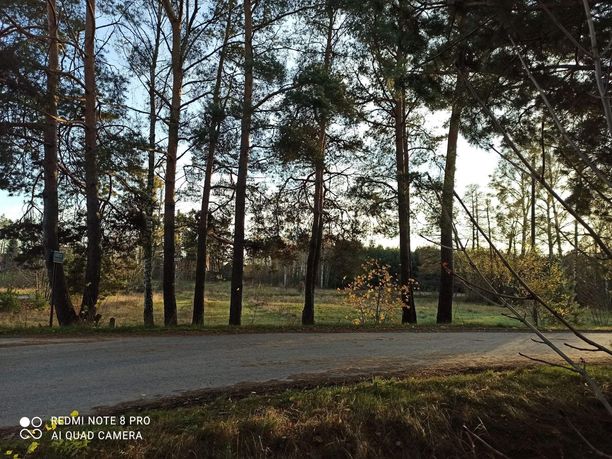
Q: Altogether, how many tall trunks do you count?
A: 9